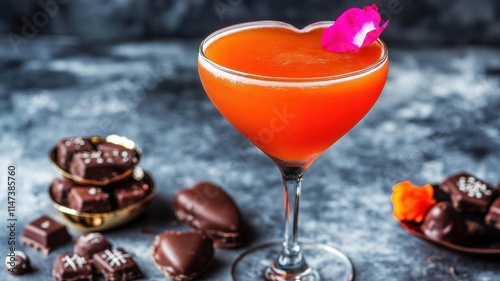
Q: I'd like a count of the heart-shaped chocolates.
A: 2